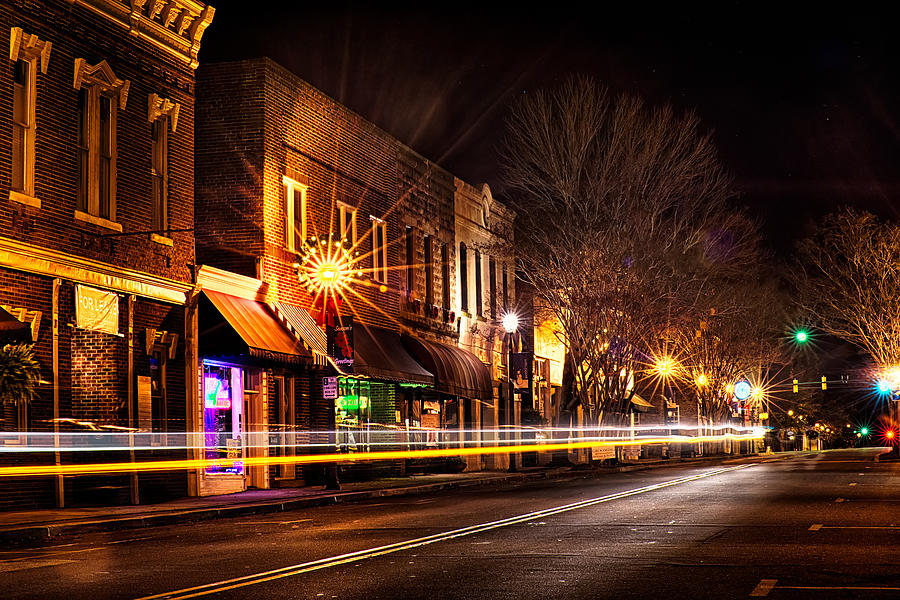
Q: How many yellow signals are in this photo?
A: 2